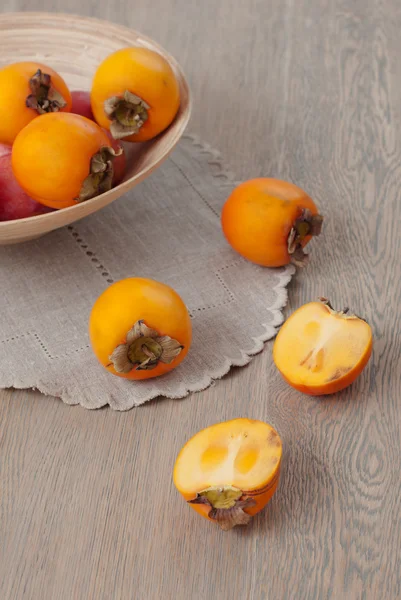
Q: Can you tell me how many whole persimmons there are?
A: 5